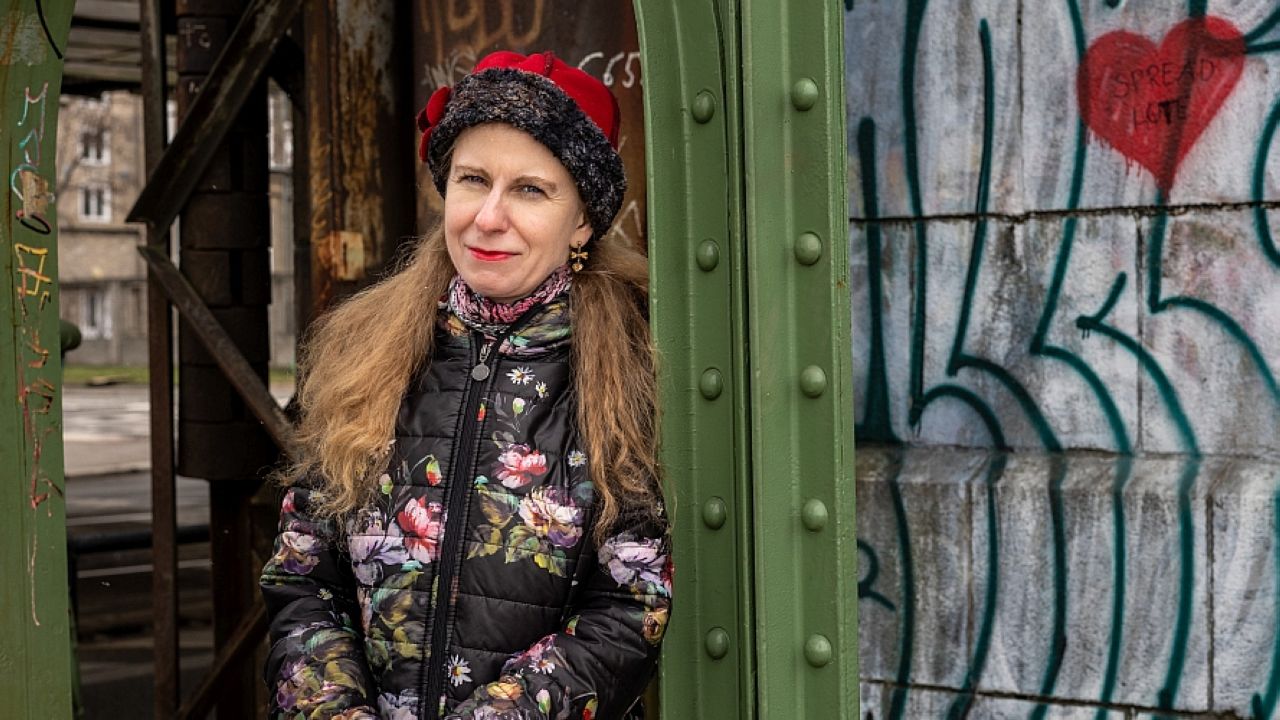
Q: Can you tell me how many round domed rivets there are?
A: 10